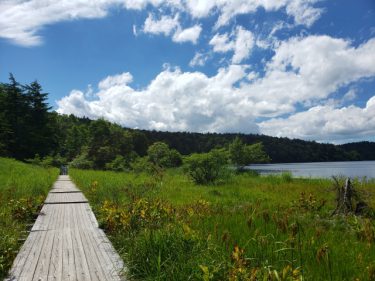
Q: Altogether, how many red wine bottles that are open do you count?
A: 0